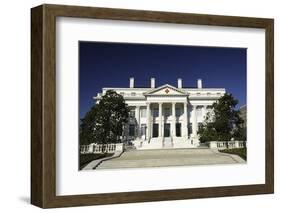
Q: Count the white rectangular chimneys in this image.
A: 4